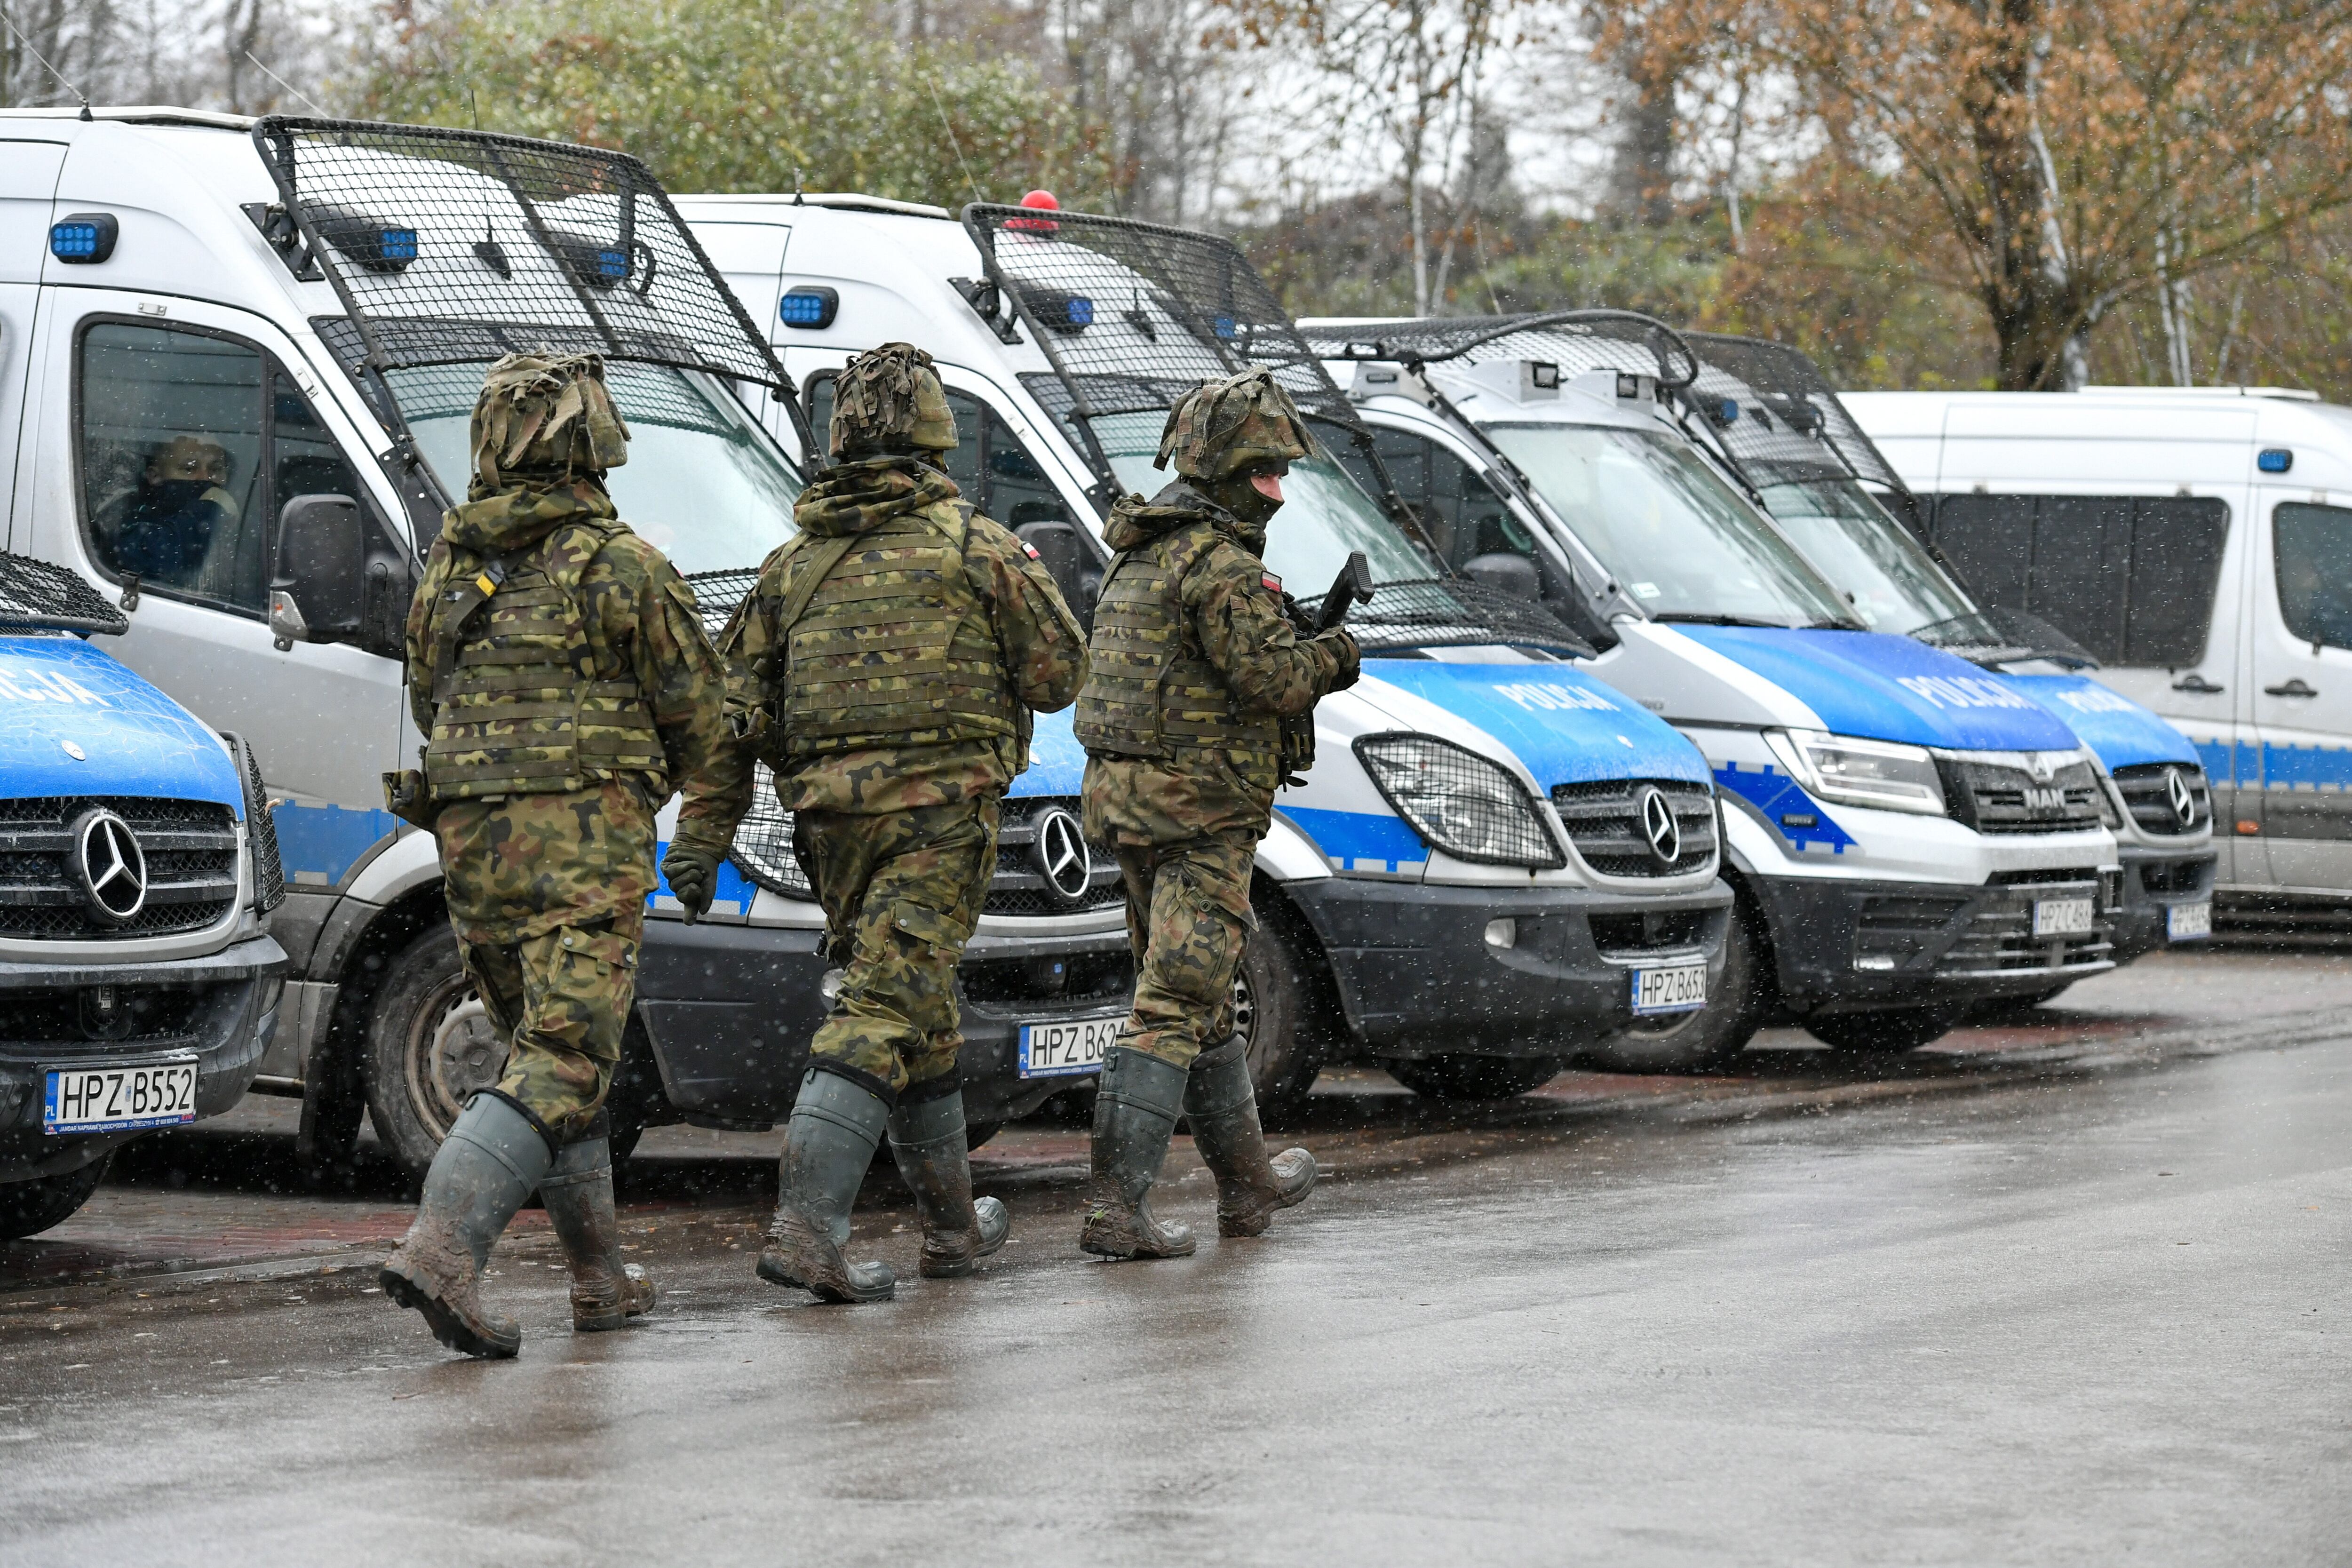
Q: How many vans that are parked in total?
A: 6